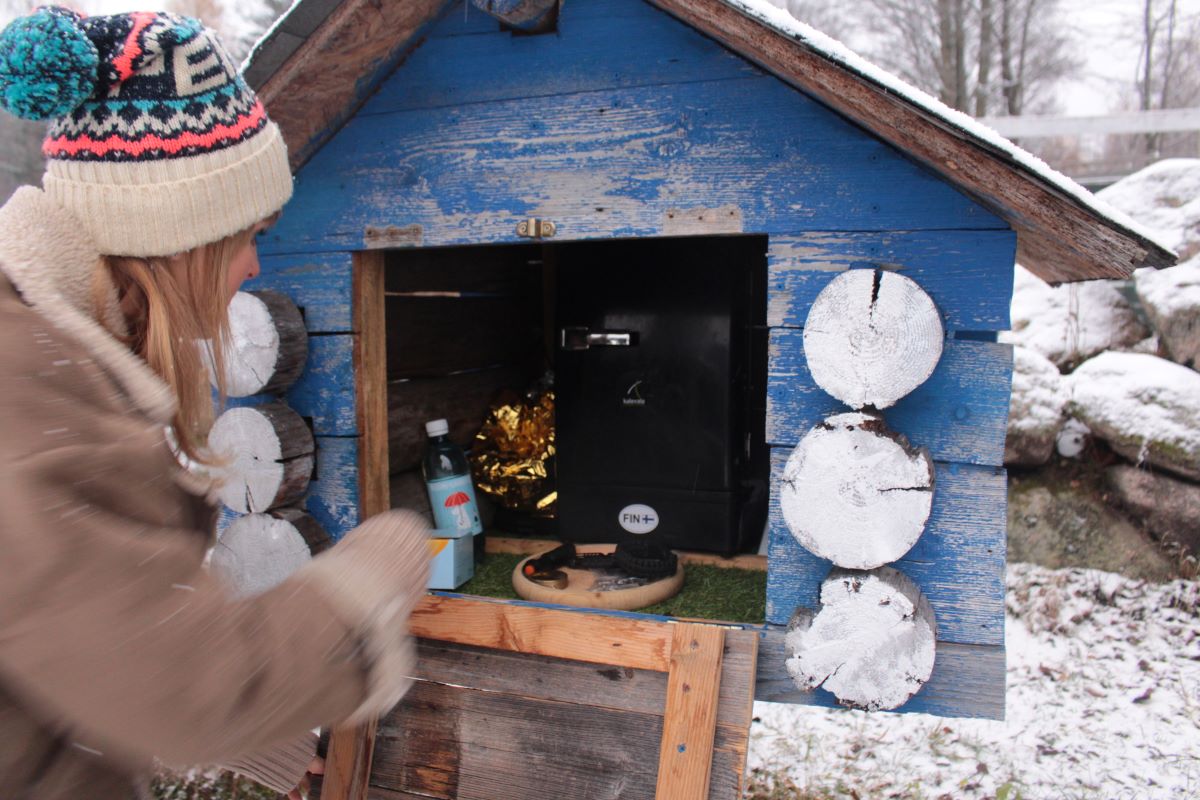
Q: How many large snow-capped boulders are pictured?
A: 5